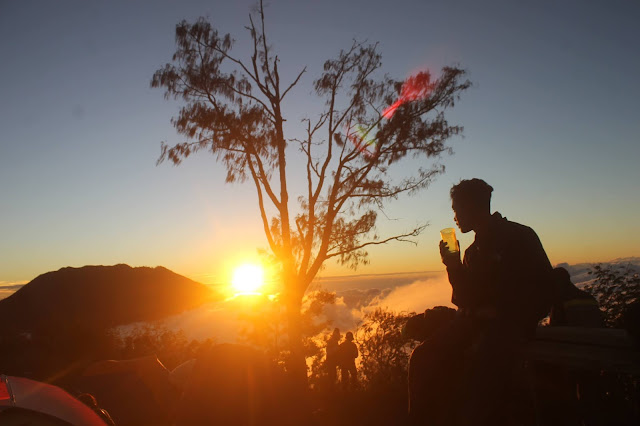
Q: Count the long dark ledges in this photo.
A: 1